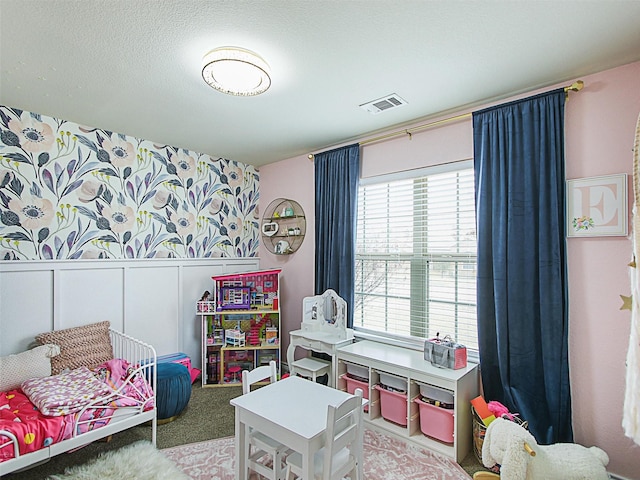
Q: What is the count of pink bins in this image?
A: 3